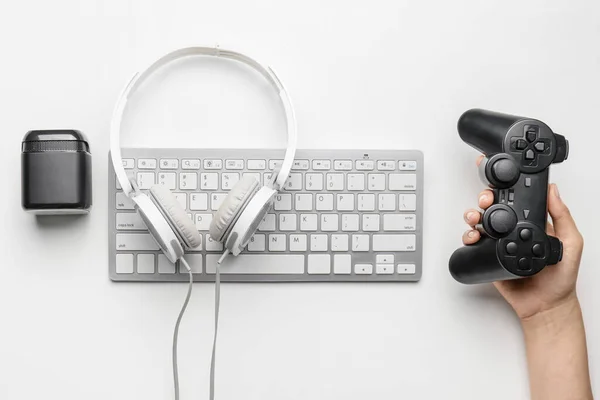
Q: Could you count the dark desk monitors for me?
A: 0